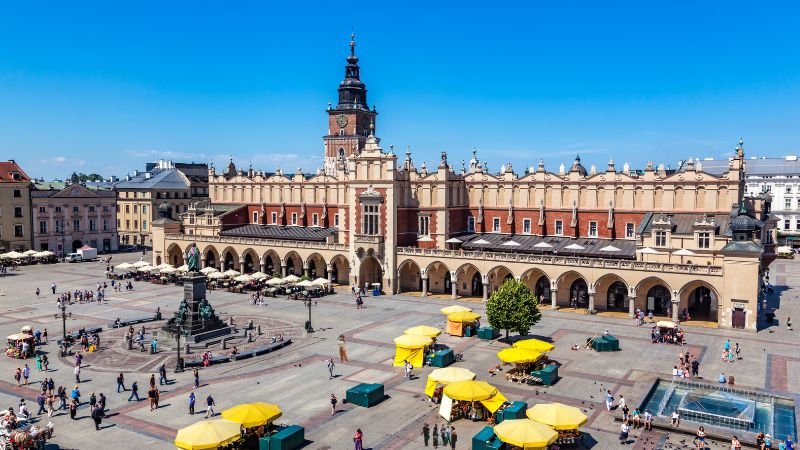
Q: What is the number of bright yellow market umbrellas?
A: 12